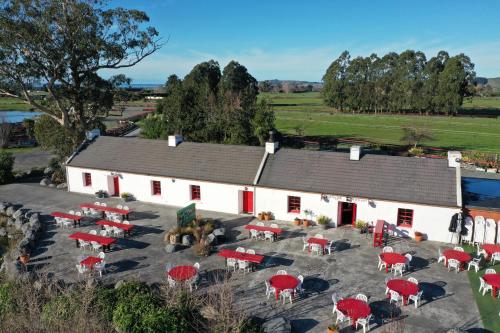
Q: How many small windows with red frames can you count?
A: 5